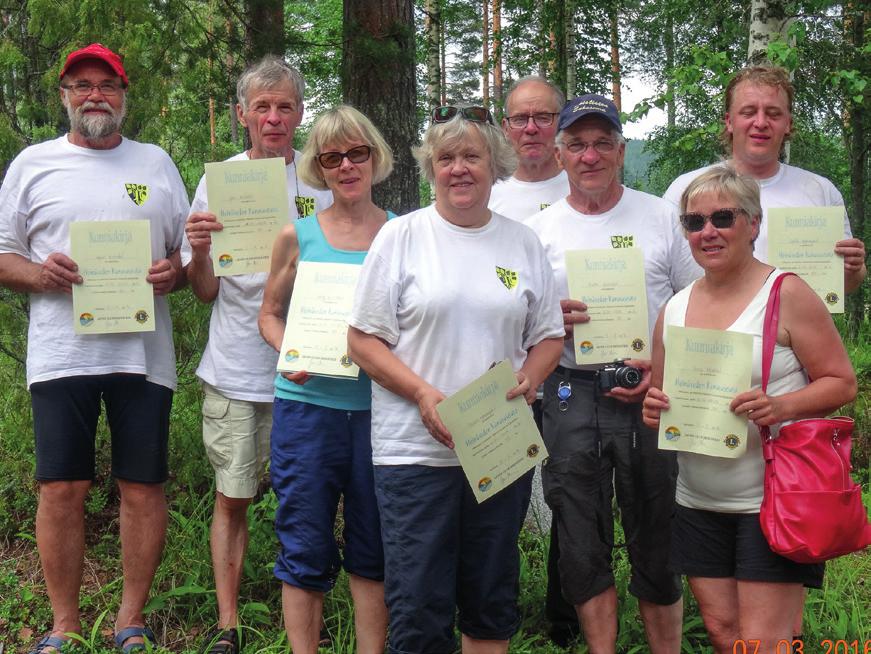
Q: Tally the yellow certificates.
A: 7